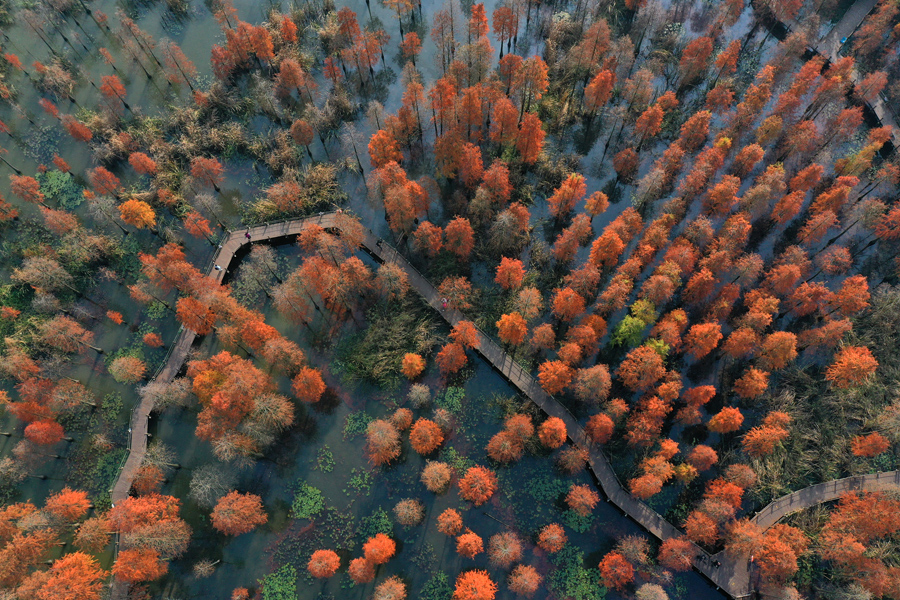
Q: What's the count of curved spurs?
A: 1